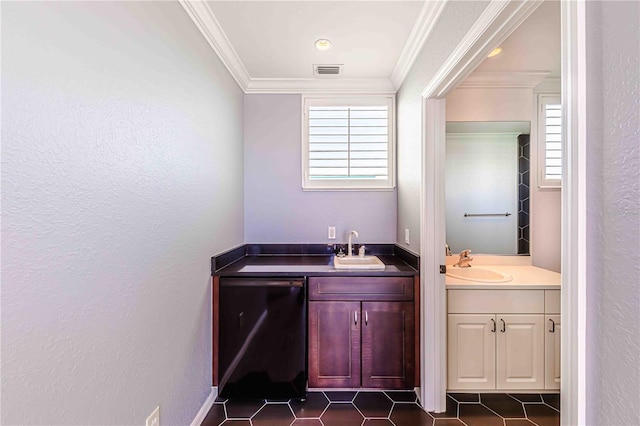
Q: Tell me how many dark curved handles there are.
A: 3